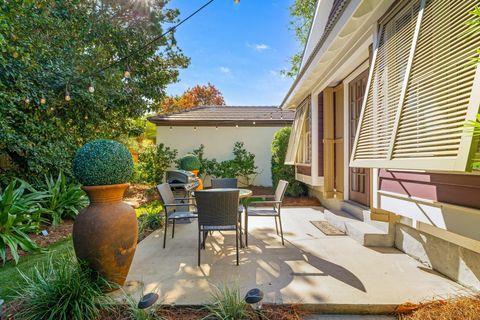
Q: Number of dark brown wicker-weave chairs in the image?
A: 4